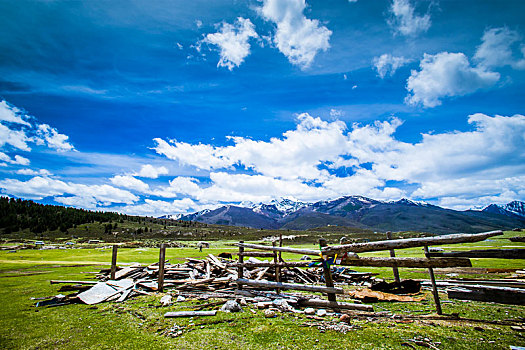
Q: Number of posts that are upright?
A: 8